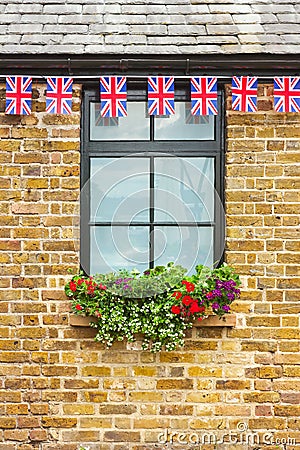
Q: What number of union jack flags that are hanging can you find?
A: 7